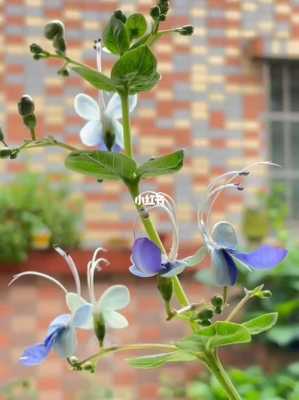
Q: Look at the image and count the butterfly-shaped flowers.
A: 5